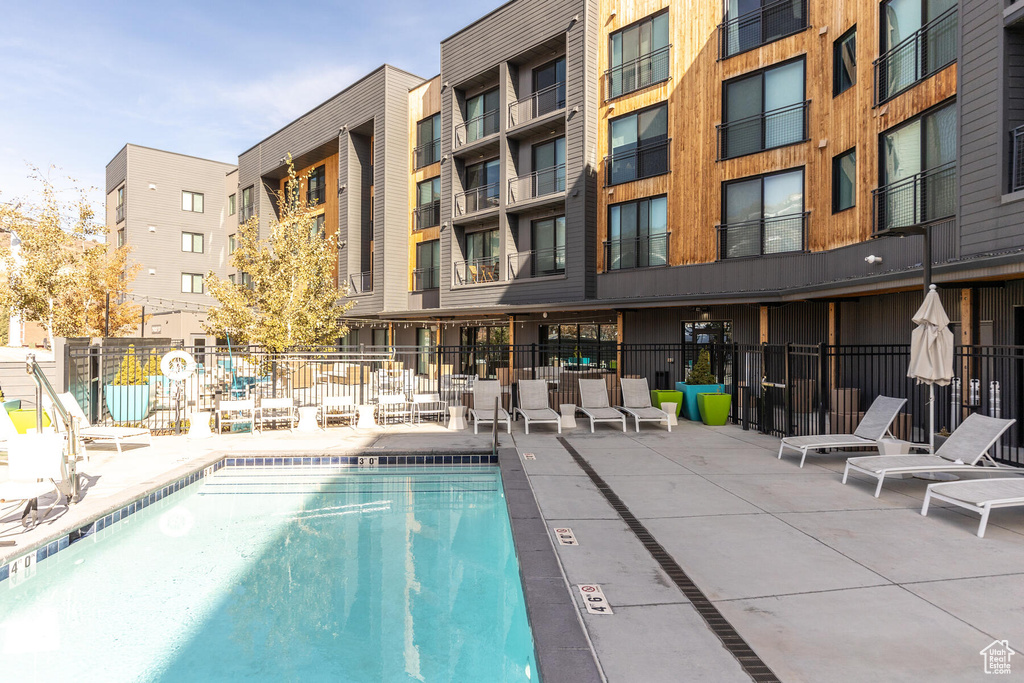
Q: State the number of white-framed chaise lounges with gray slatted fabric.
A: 7